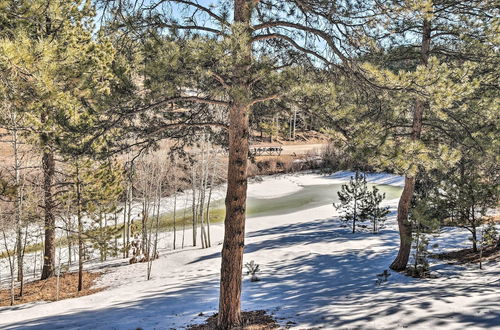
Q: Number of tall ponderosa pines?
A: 3